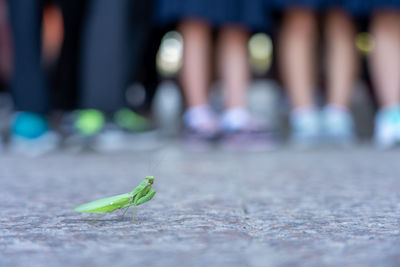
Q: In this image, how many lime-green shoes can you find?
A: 2